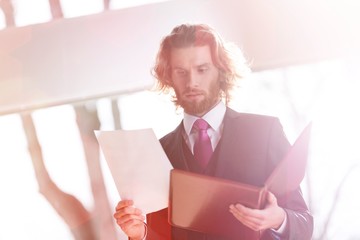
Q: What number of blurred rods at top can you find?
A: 3